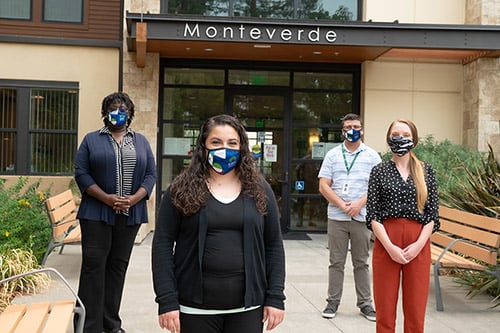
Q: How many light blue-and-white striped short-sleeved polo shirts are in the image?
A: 1